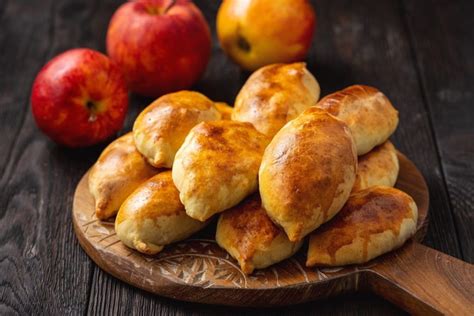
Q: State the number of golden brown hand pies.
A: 11